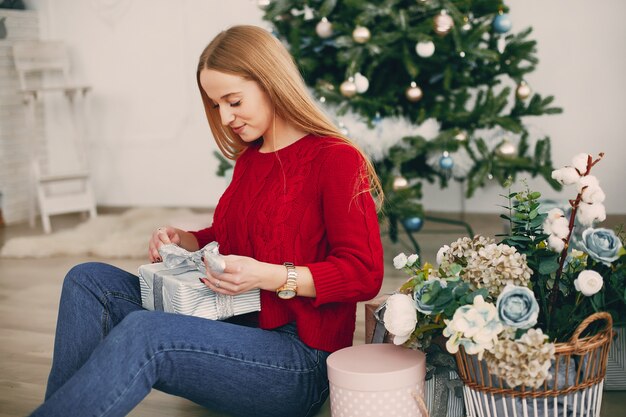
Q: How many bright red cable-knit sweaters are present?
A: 1